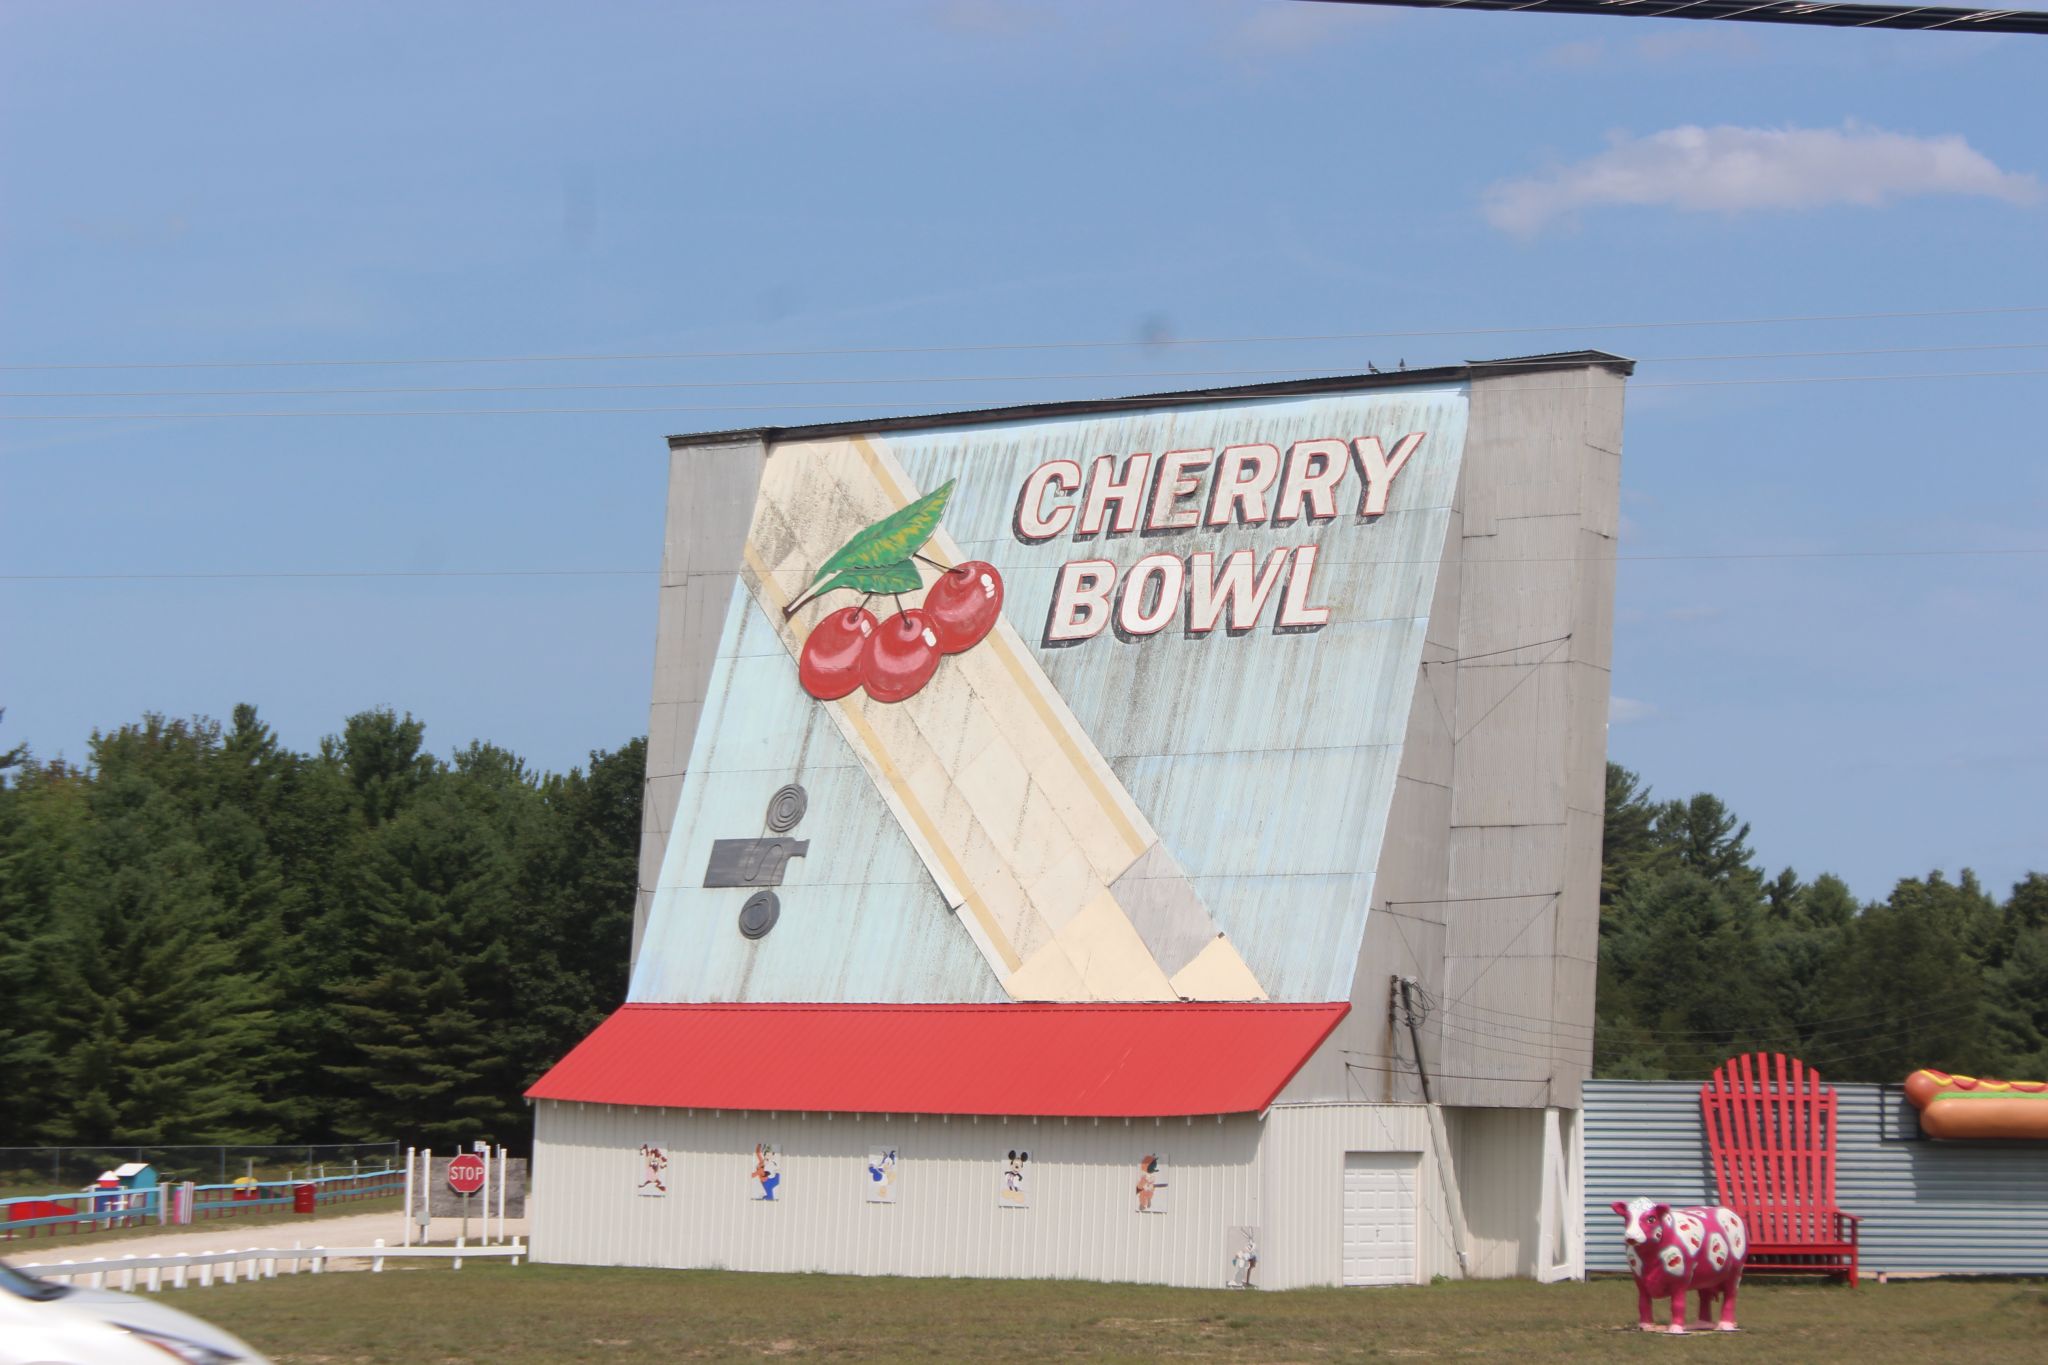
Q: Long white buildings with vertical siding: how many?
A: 1